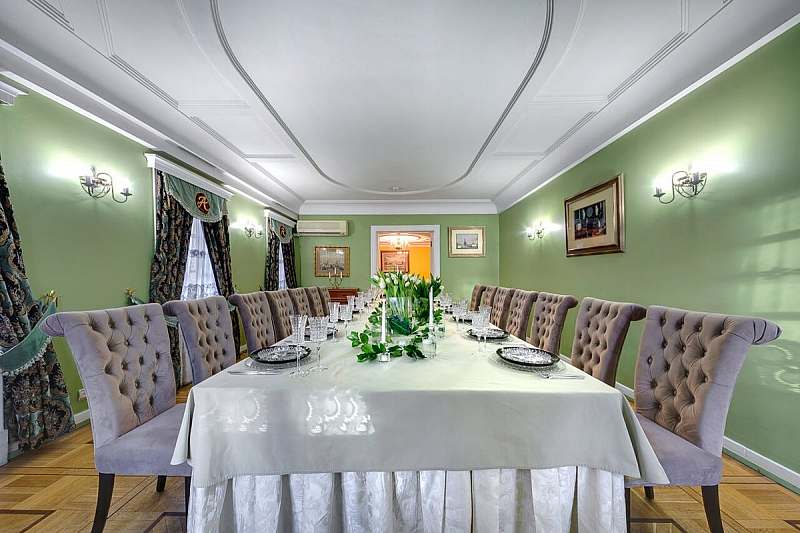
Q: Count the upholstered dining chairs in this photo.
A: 14